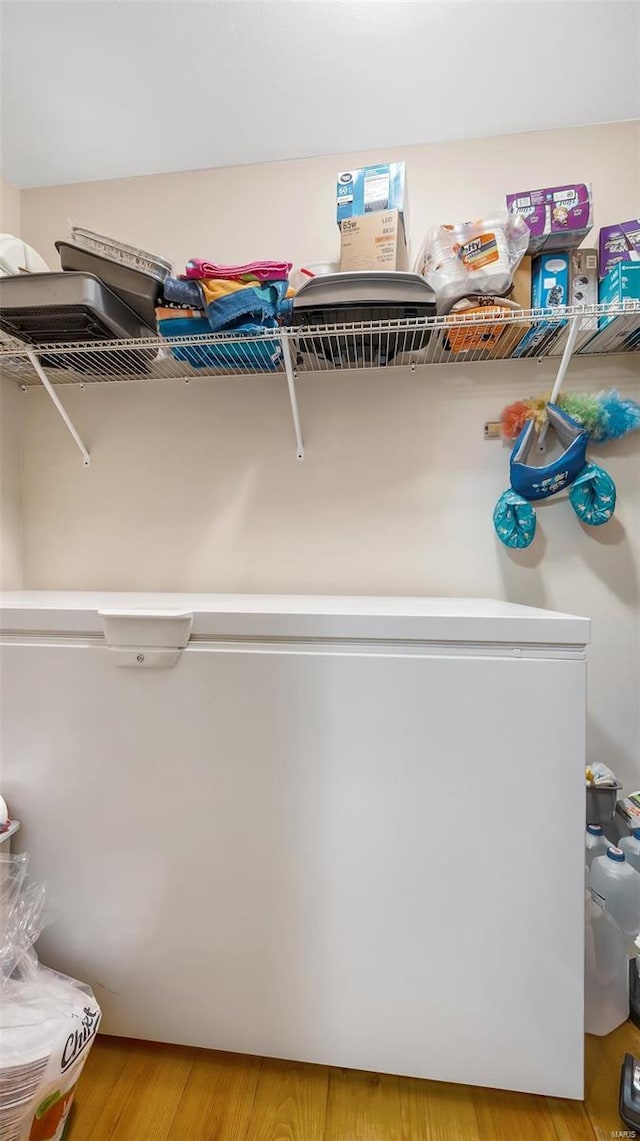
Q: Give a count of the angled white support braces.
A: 3